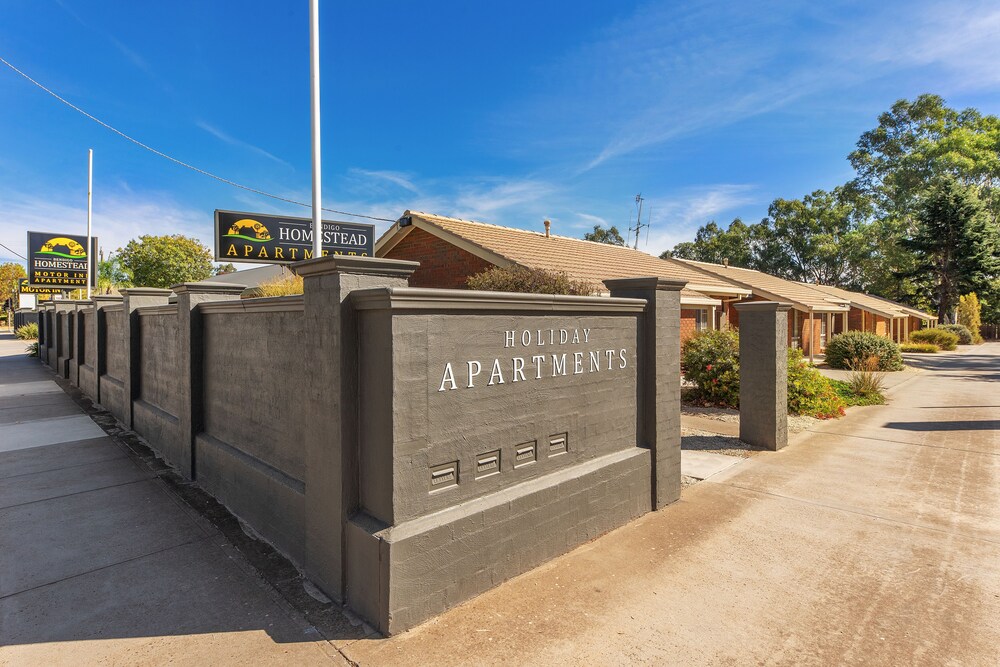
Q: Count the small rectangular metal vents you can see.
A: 4